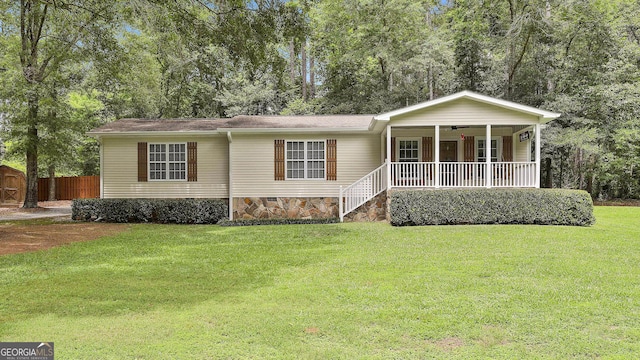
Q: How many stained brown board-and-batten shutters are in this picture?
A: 8